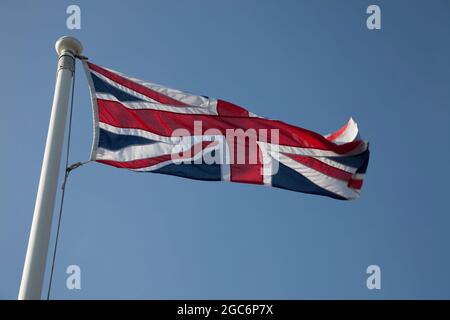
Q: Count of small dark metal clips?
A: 2